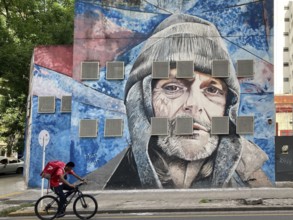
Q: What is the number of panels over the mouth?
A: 1